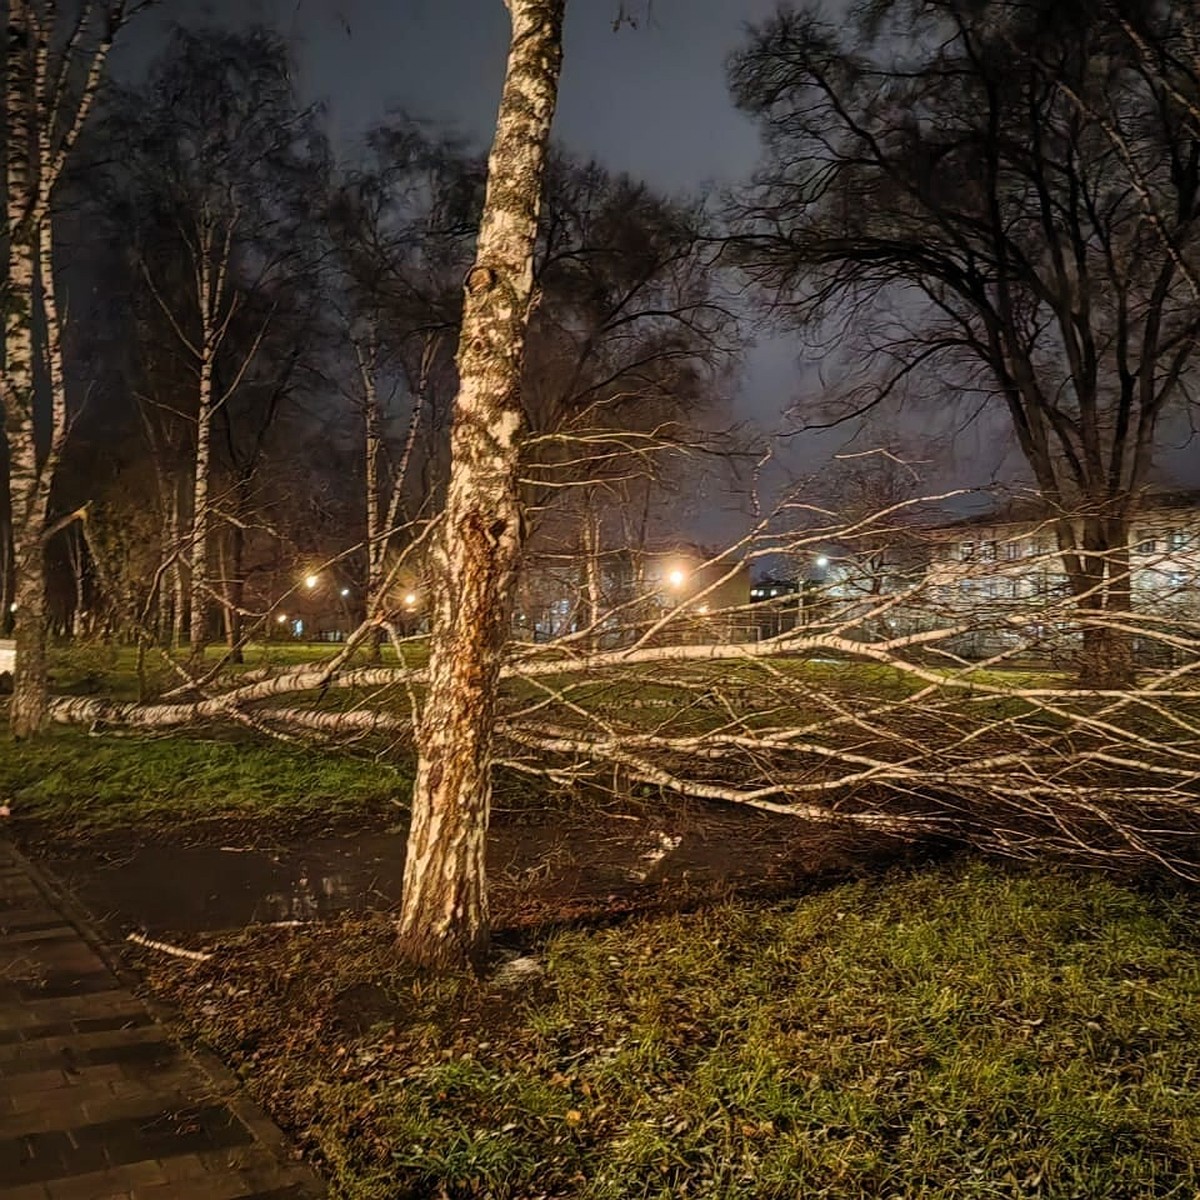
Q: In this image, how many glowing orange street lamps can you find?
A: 3